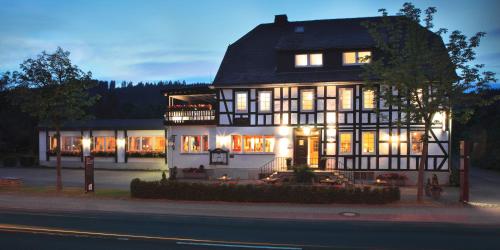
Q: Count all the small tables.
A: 4